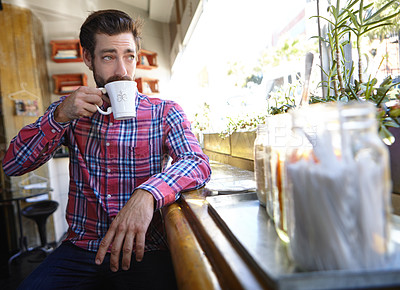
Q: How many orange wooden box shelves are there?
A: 4